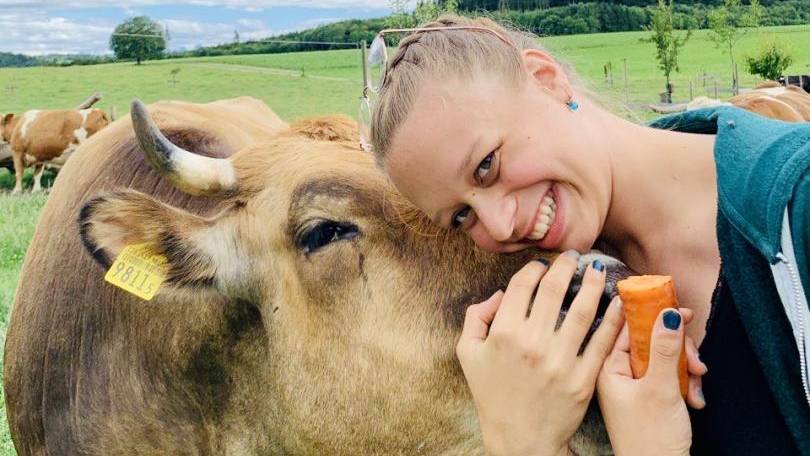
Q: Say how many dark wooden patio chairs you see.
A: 0